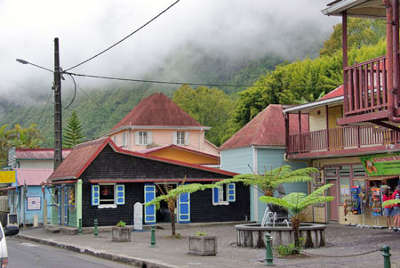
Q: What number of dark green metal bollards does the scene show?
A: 5